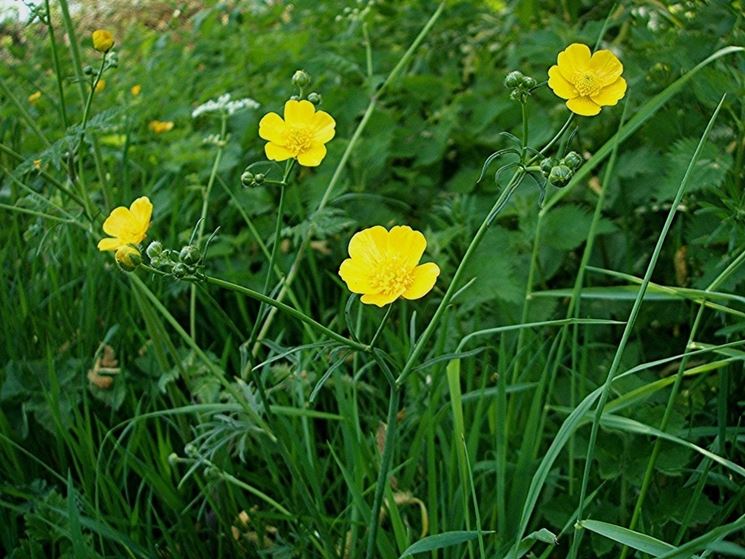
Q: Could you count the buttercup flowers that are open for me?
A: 4